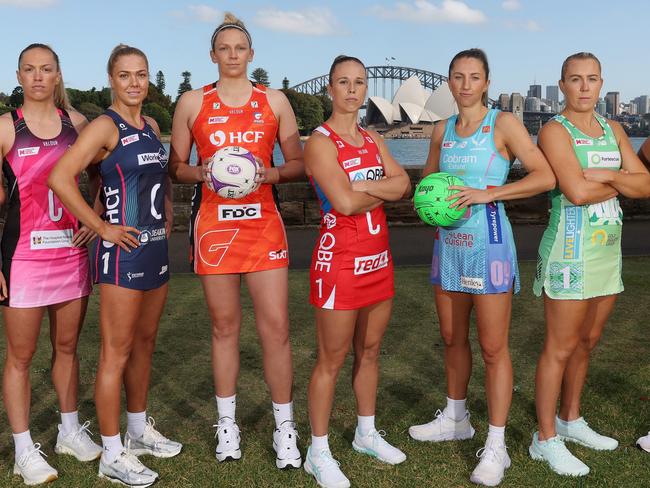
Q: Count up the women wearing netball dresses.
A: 6